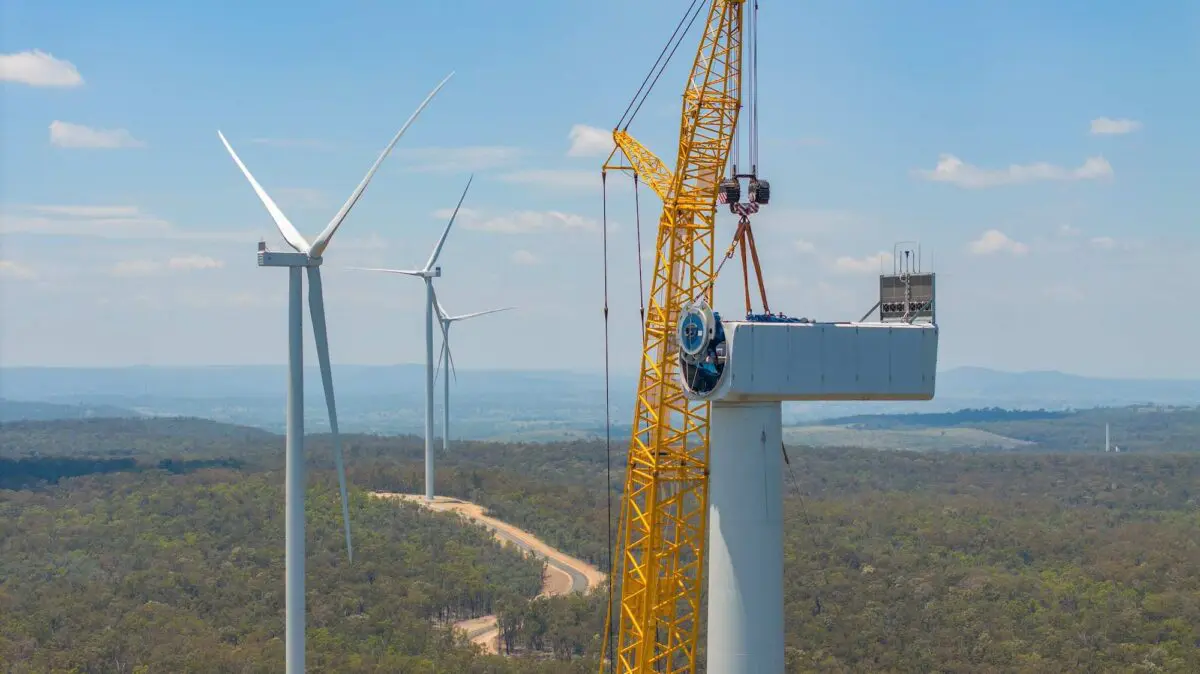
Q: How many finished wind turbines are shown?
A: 3